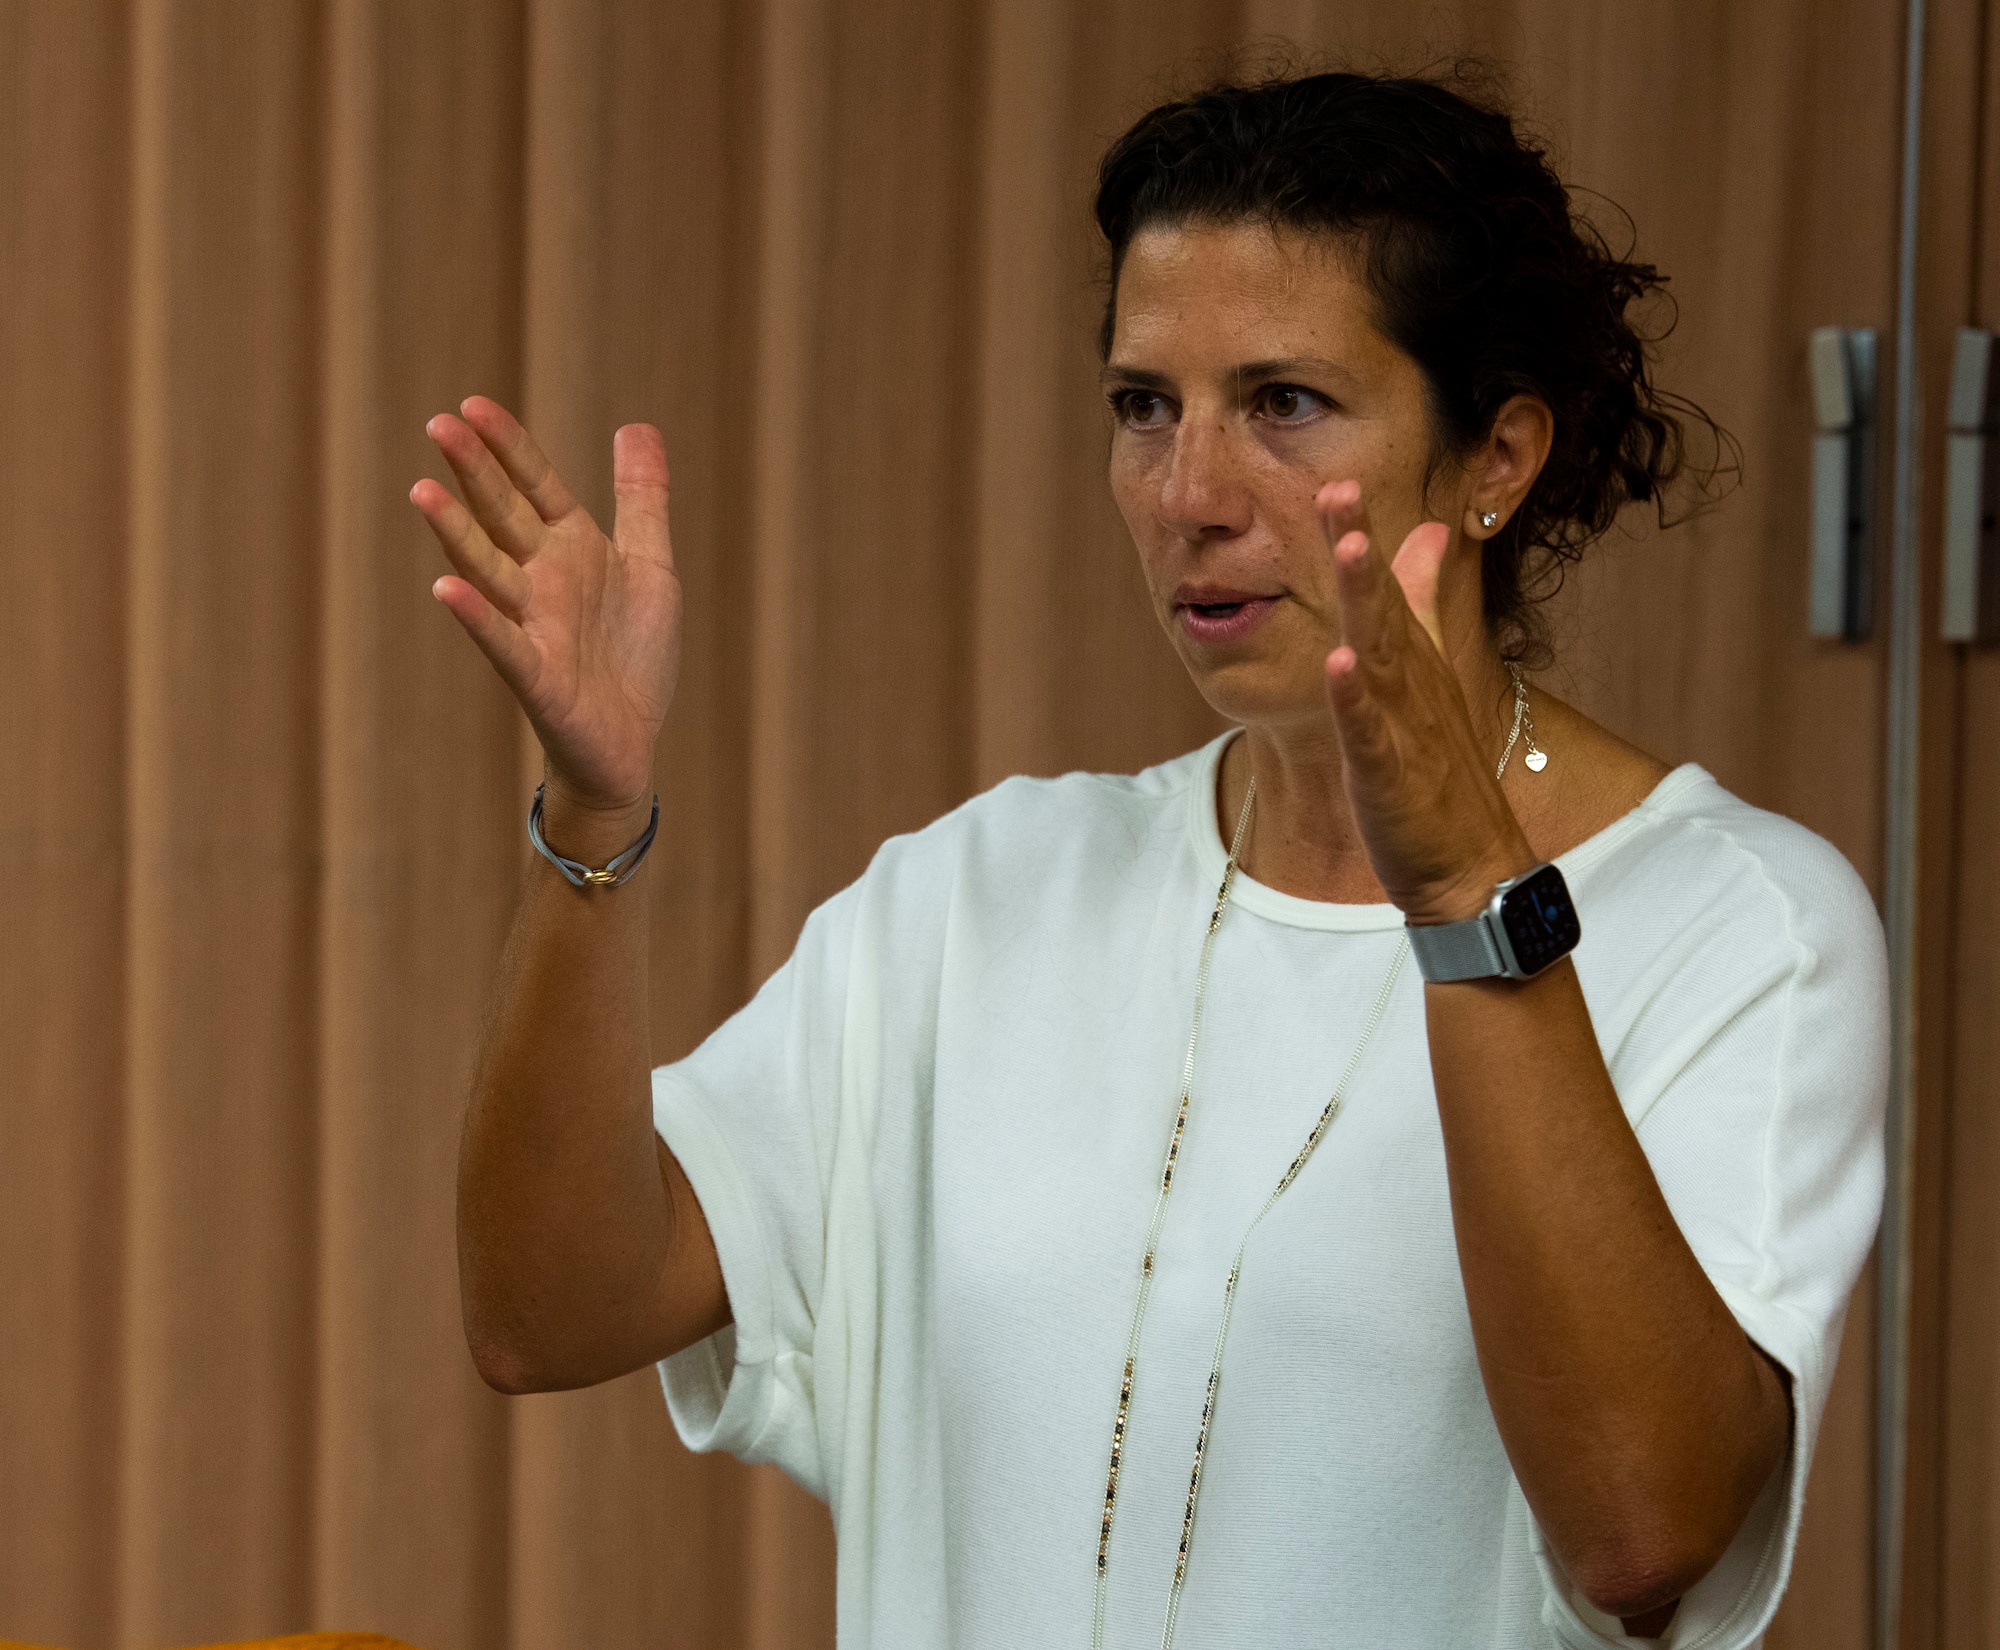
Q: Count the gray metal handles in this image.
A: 2